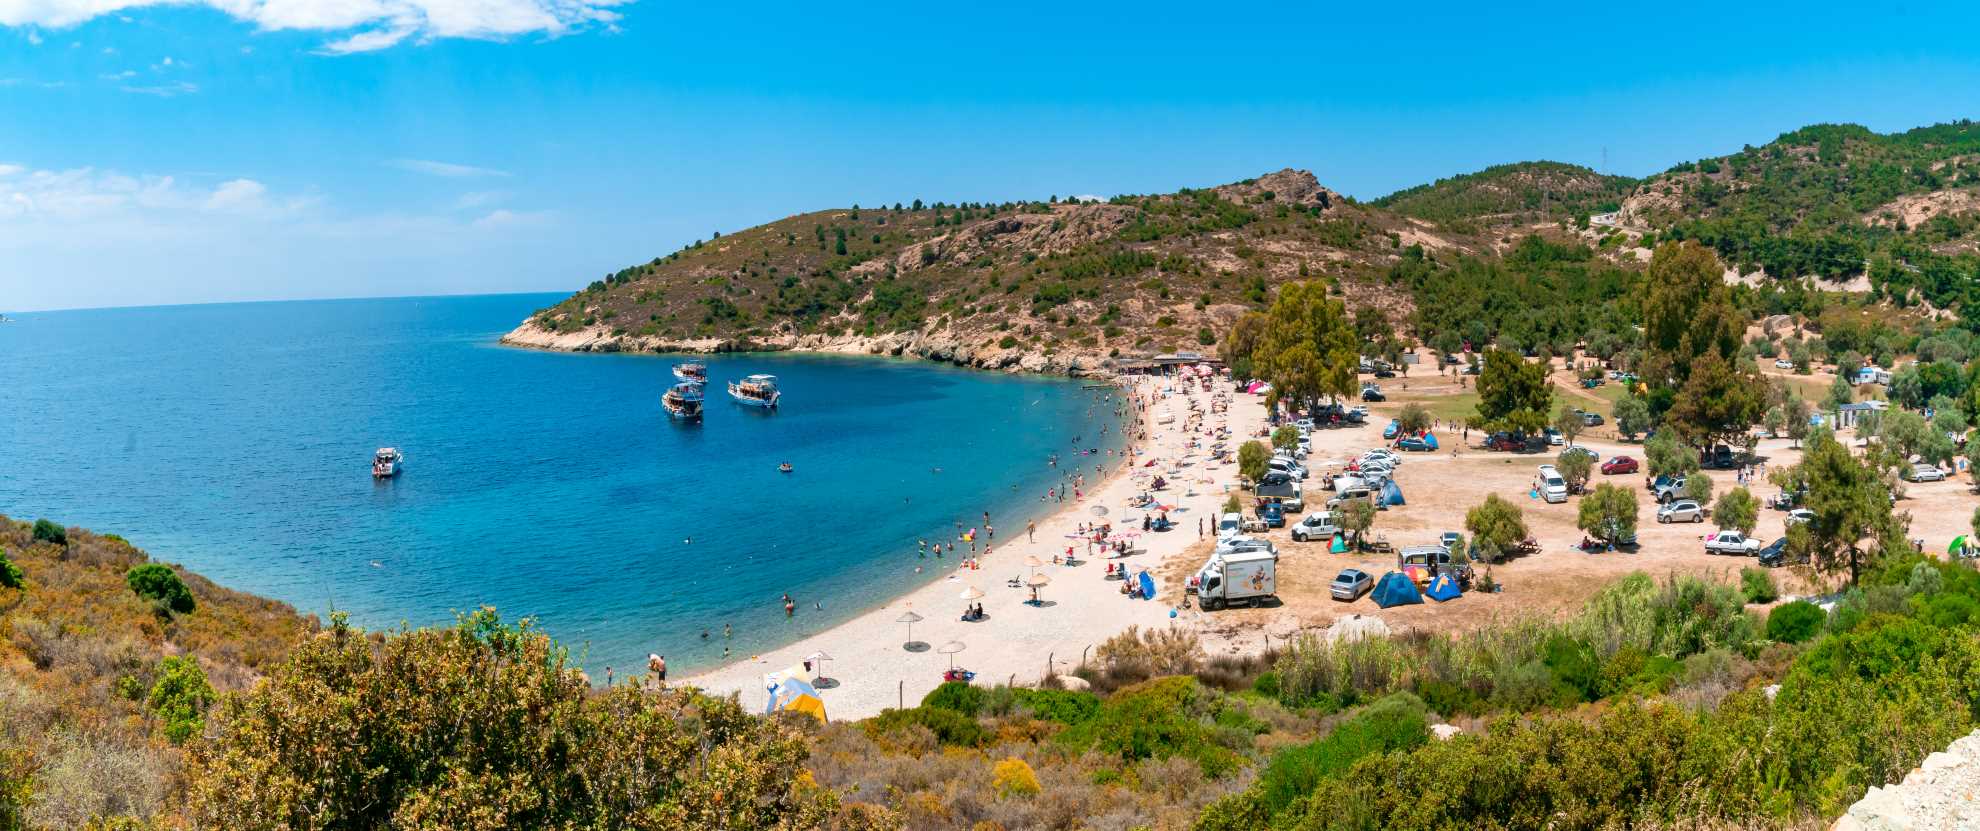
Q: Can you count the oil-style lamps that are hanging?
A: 0